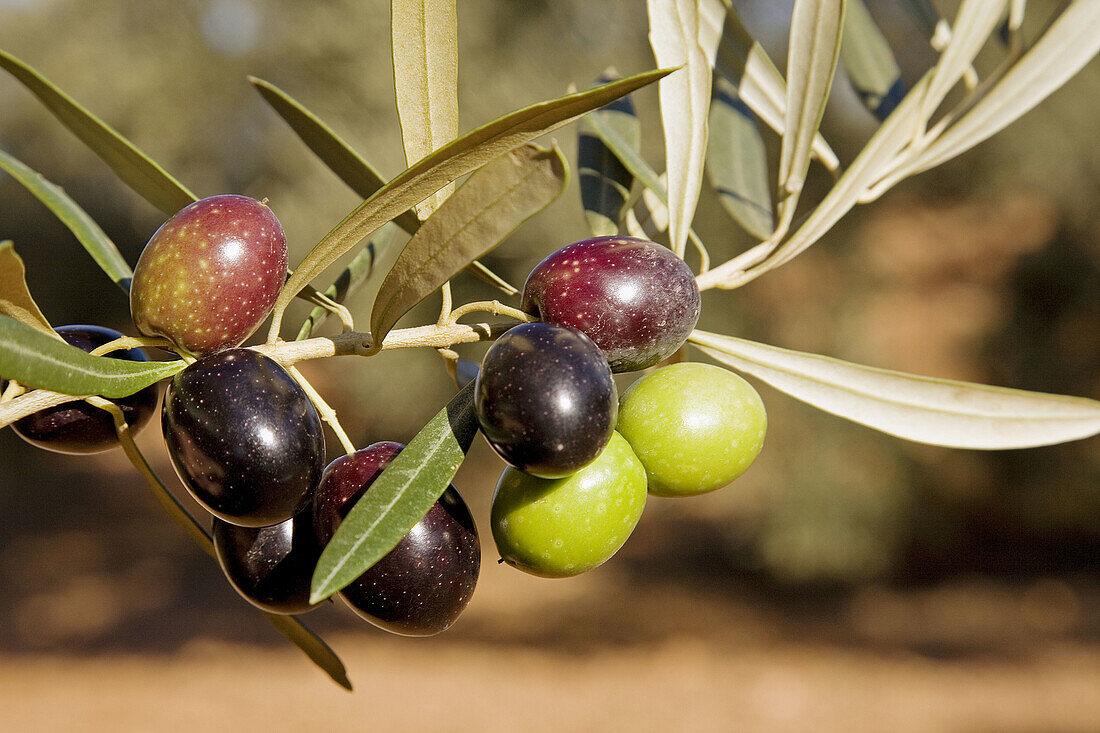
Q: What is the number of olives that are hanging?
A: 9